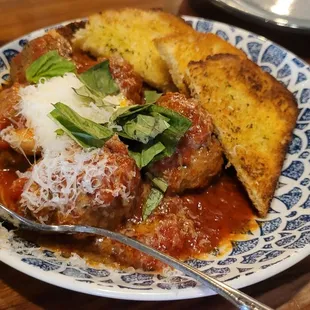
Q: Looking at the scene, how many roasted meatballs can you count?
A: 5